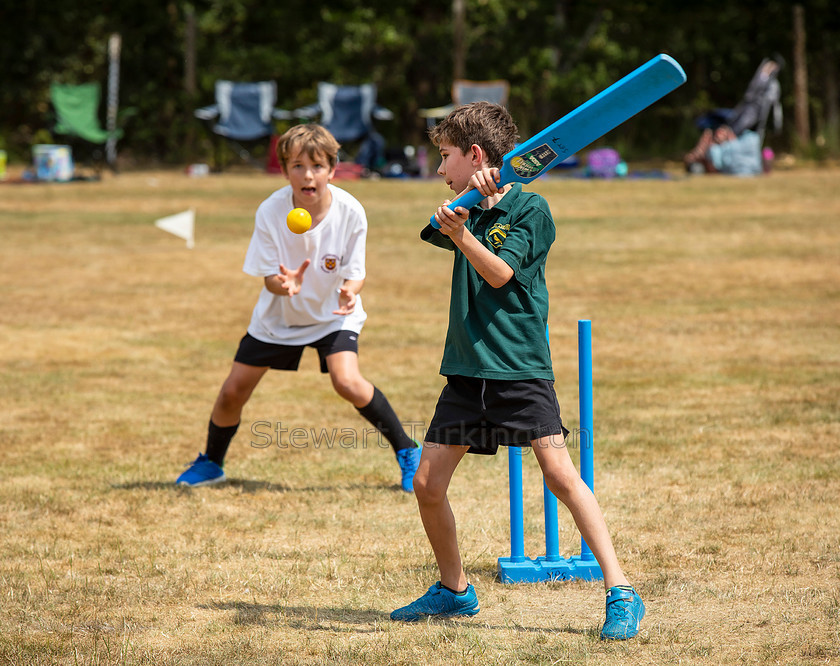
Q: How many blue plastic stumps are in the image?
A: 3